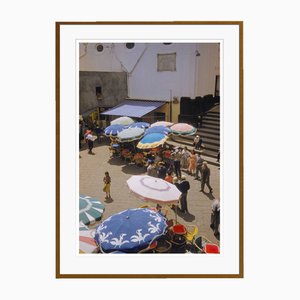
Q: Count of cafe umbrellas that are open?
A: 12